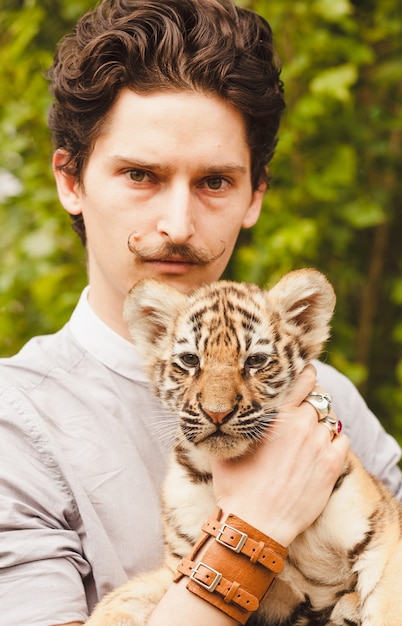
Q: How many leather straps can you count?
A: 2